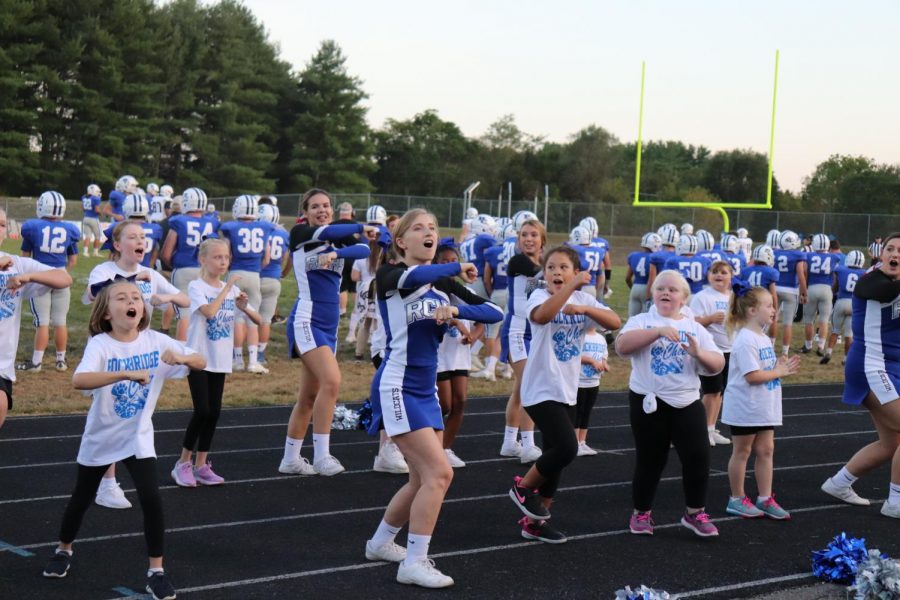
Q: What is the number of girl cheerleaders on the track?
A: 15